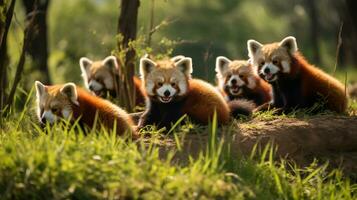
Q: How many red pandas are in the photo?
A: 5